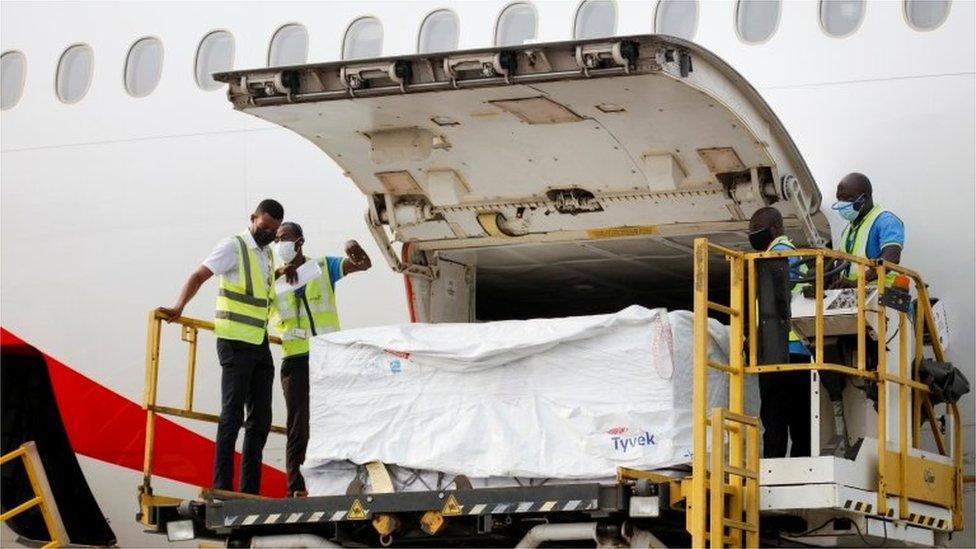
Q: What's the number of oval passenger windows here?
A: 13